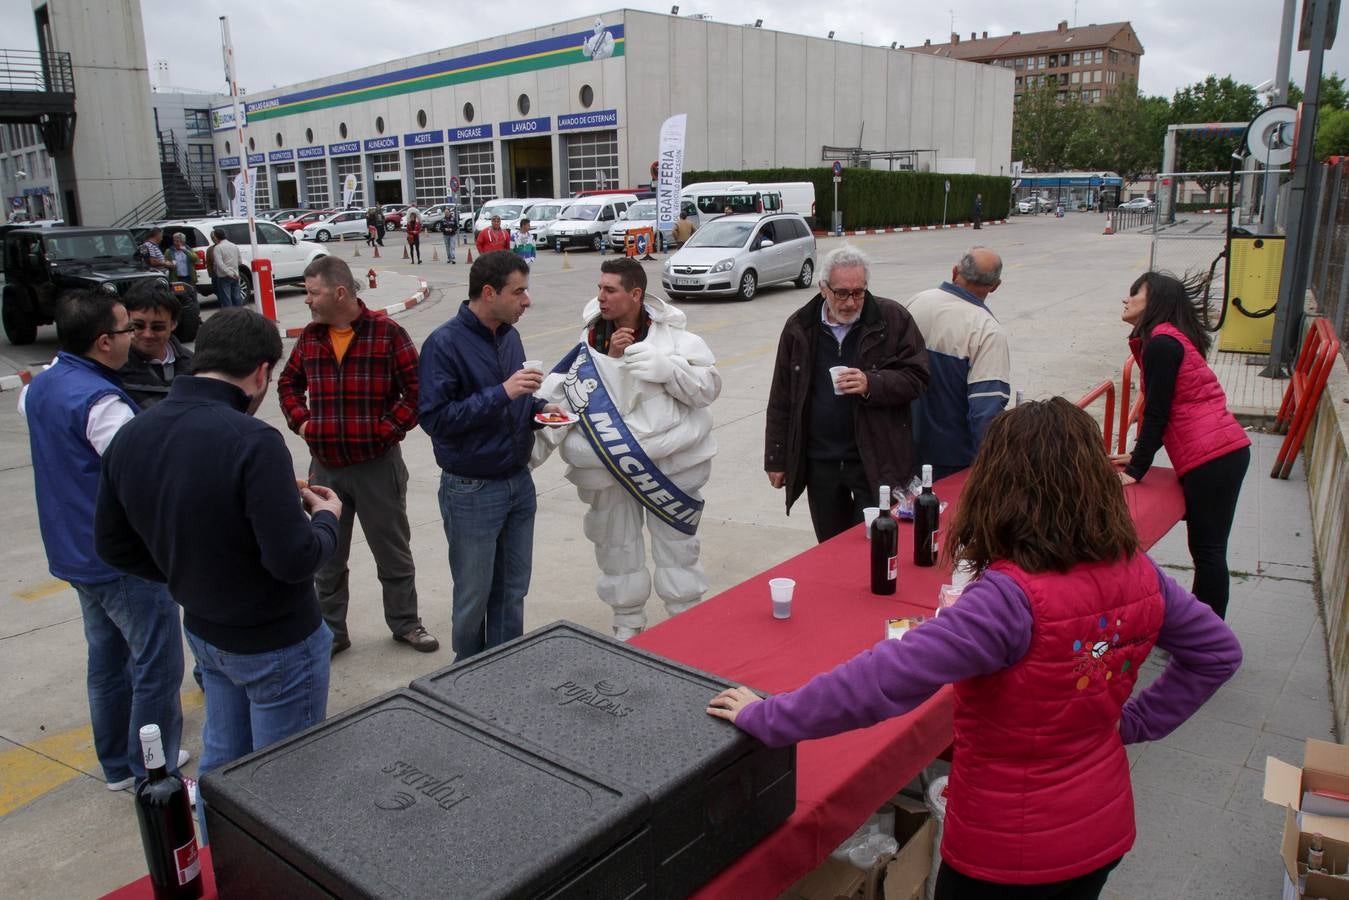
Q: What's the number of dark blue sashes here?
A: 1